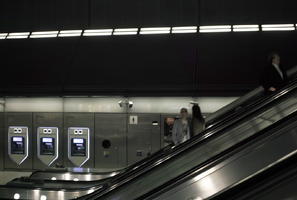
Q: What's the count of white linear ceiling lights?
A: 11